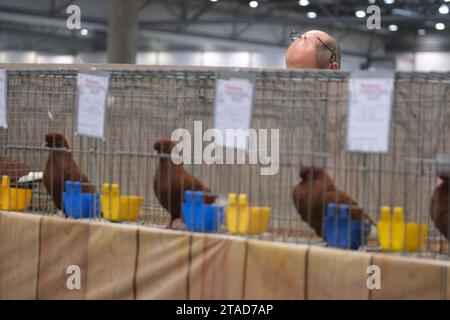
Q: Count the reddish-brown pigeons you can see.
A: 5